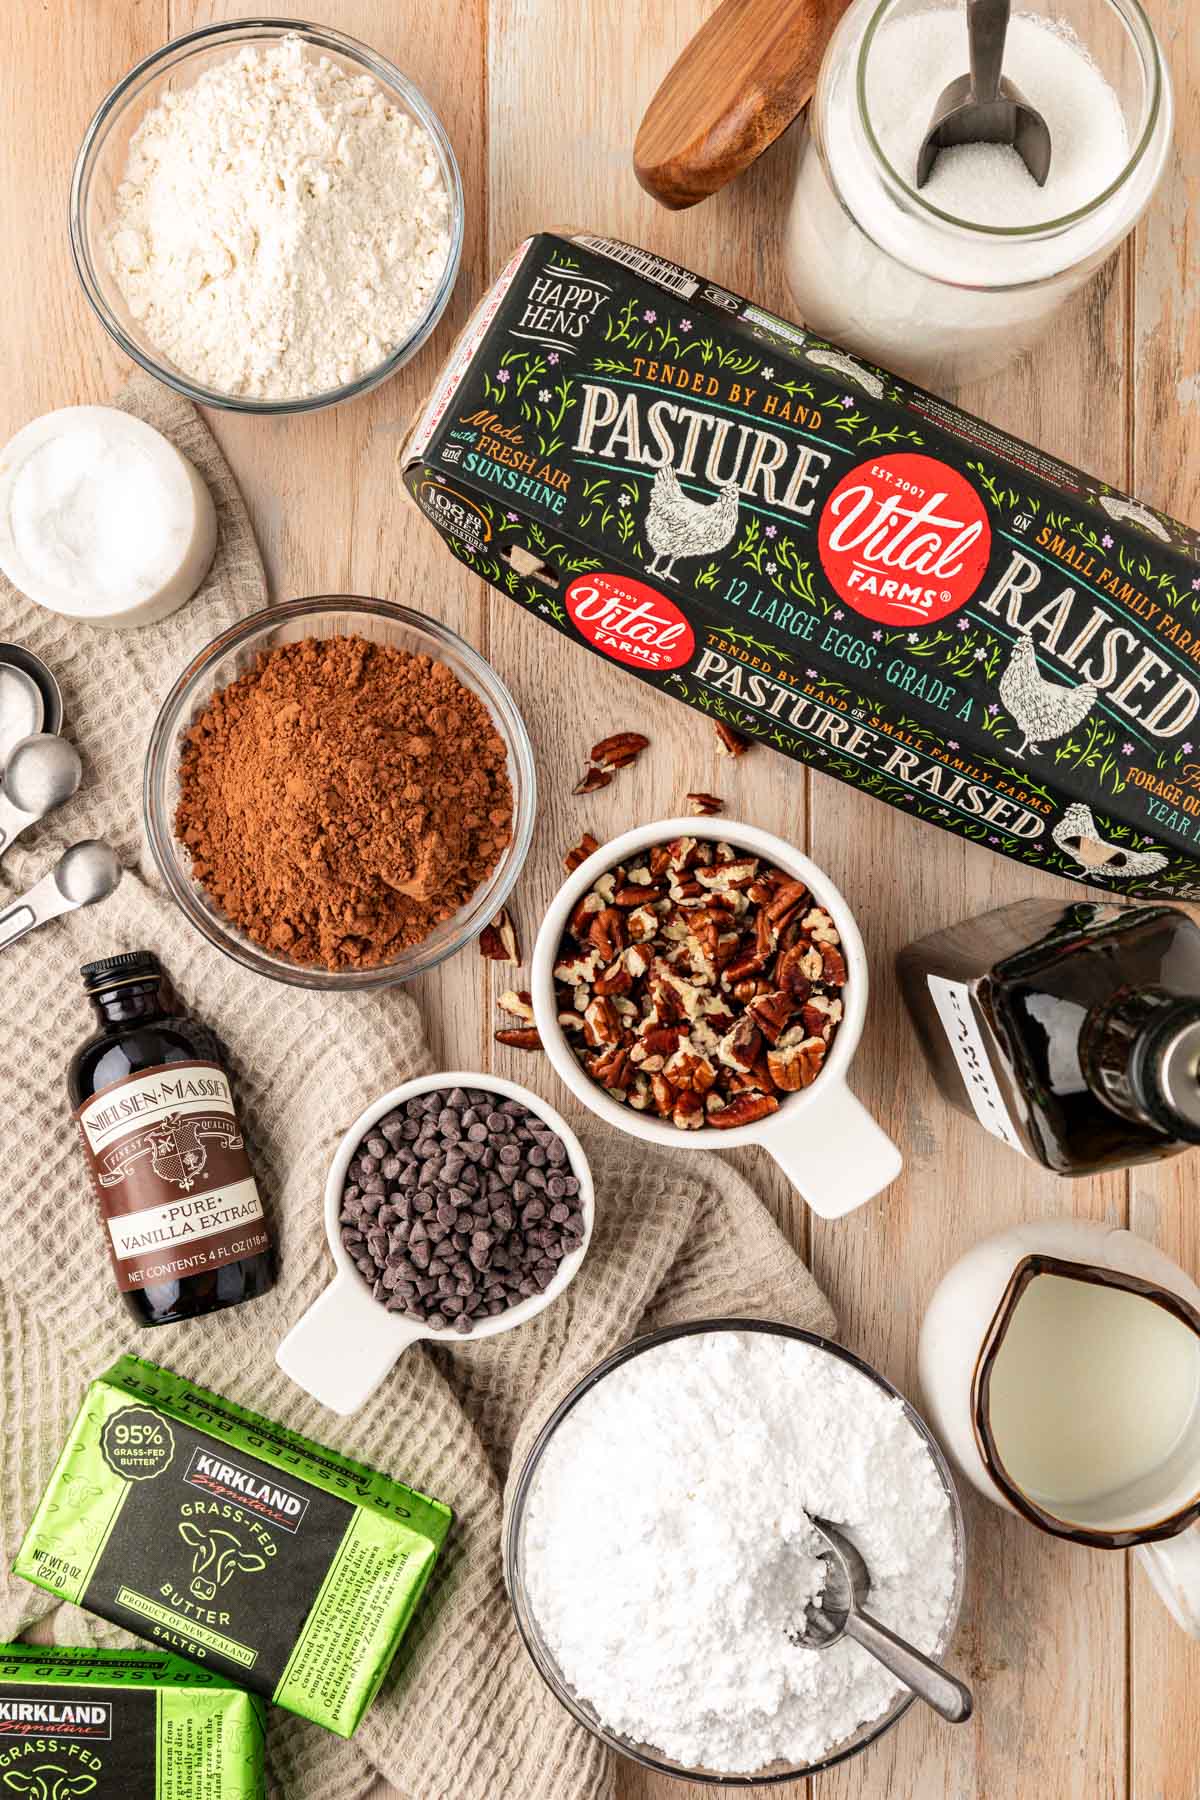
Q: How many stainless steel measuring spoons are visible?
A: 4